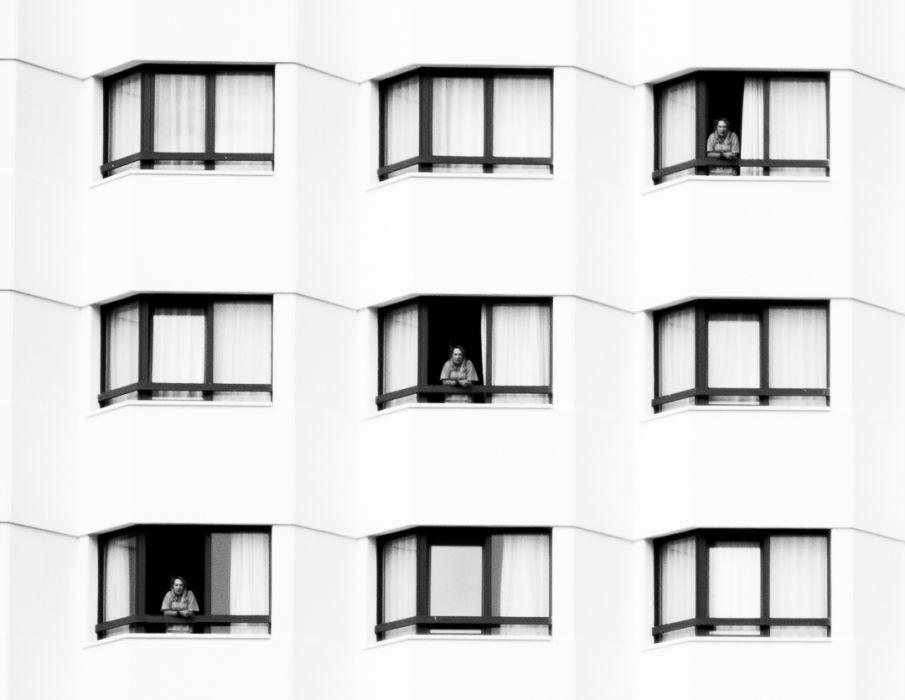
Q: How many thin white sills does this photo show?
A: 9